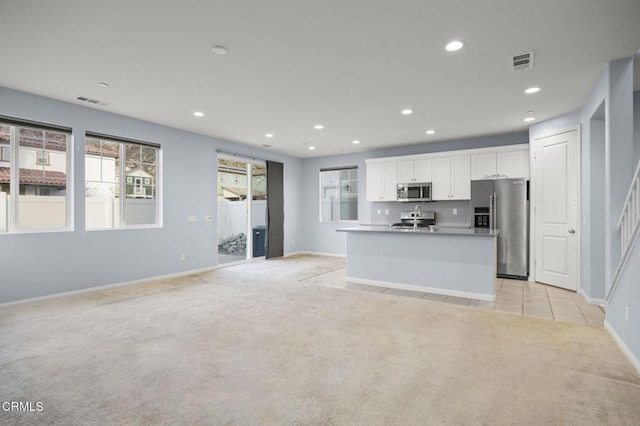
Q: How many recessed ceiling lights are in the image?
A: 10